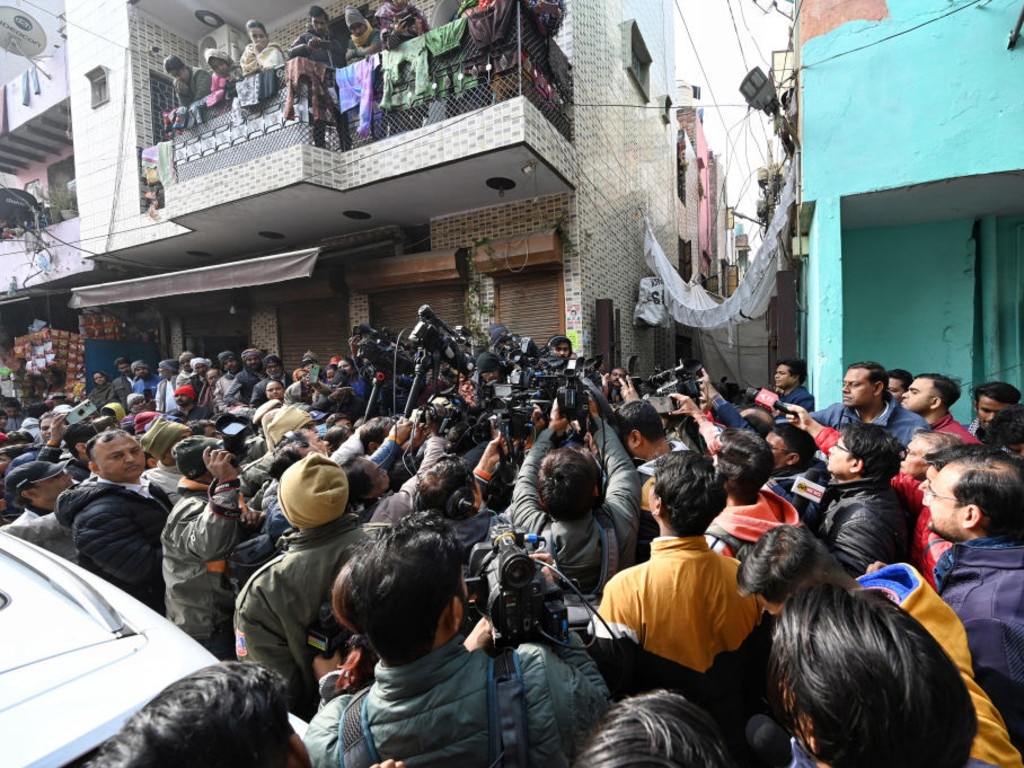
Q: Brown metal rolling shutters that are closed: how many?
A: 3